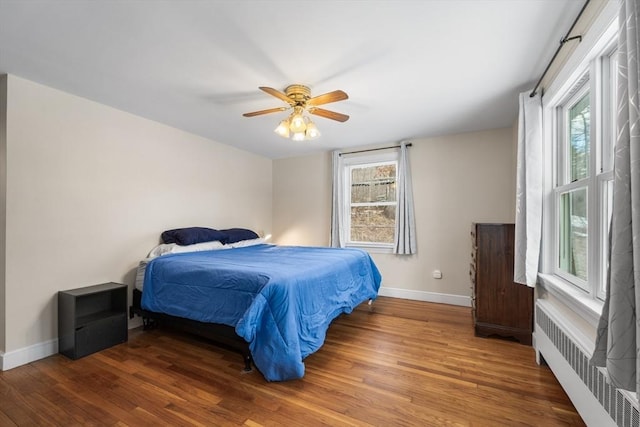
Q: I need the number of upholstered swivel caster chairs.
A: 0